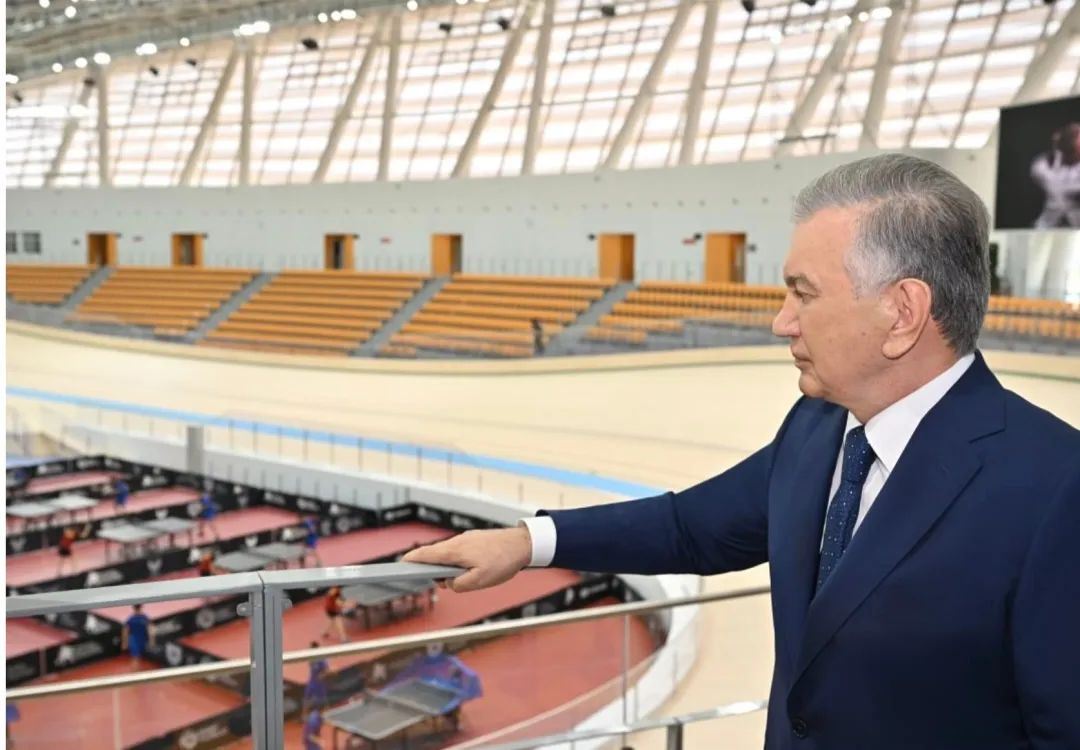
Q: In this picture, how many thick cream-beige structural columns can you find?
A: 13